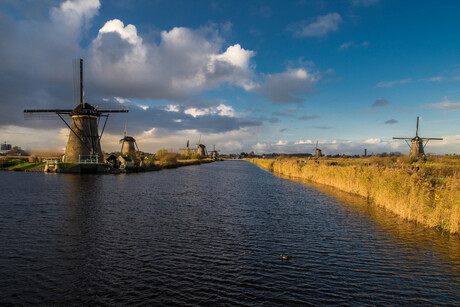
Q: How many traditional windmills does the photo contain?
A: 7